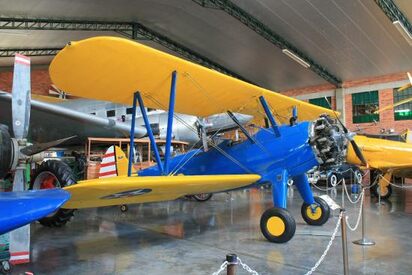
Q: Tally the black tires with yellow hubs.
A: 2